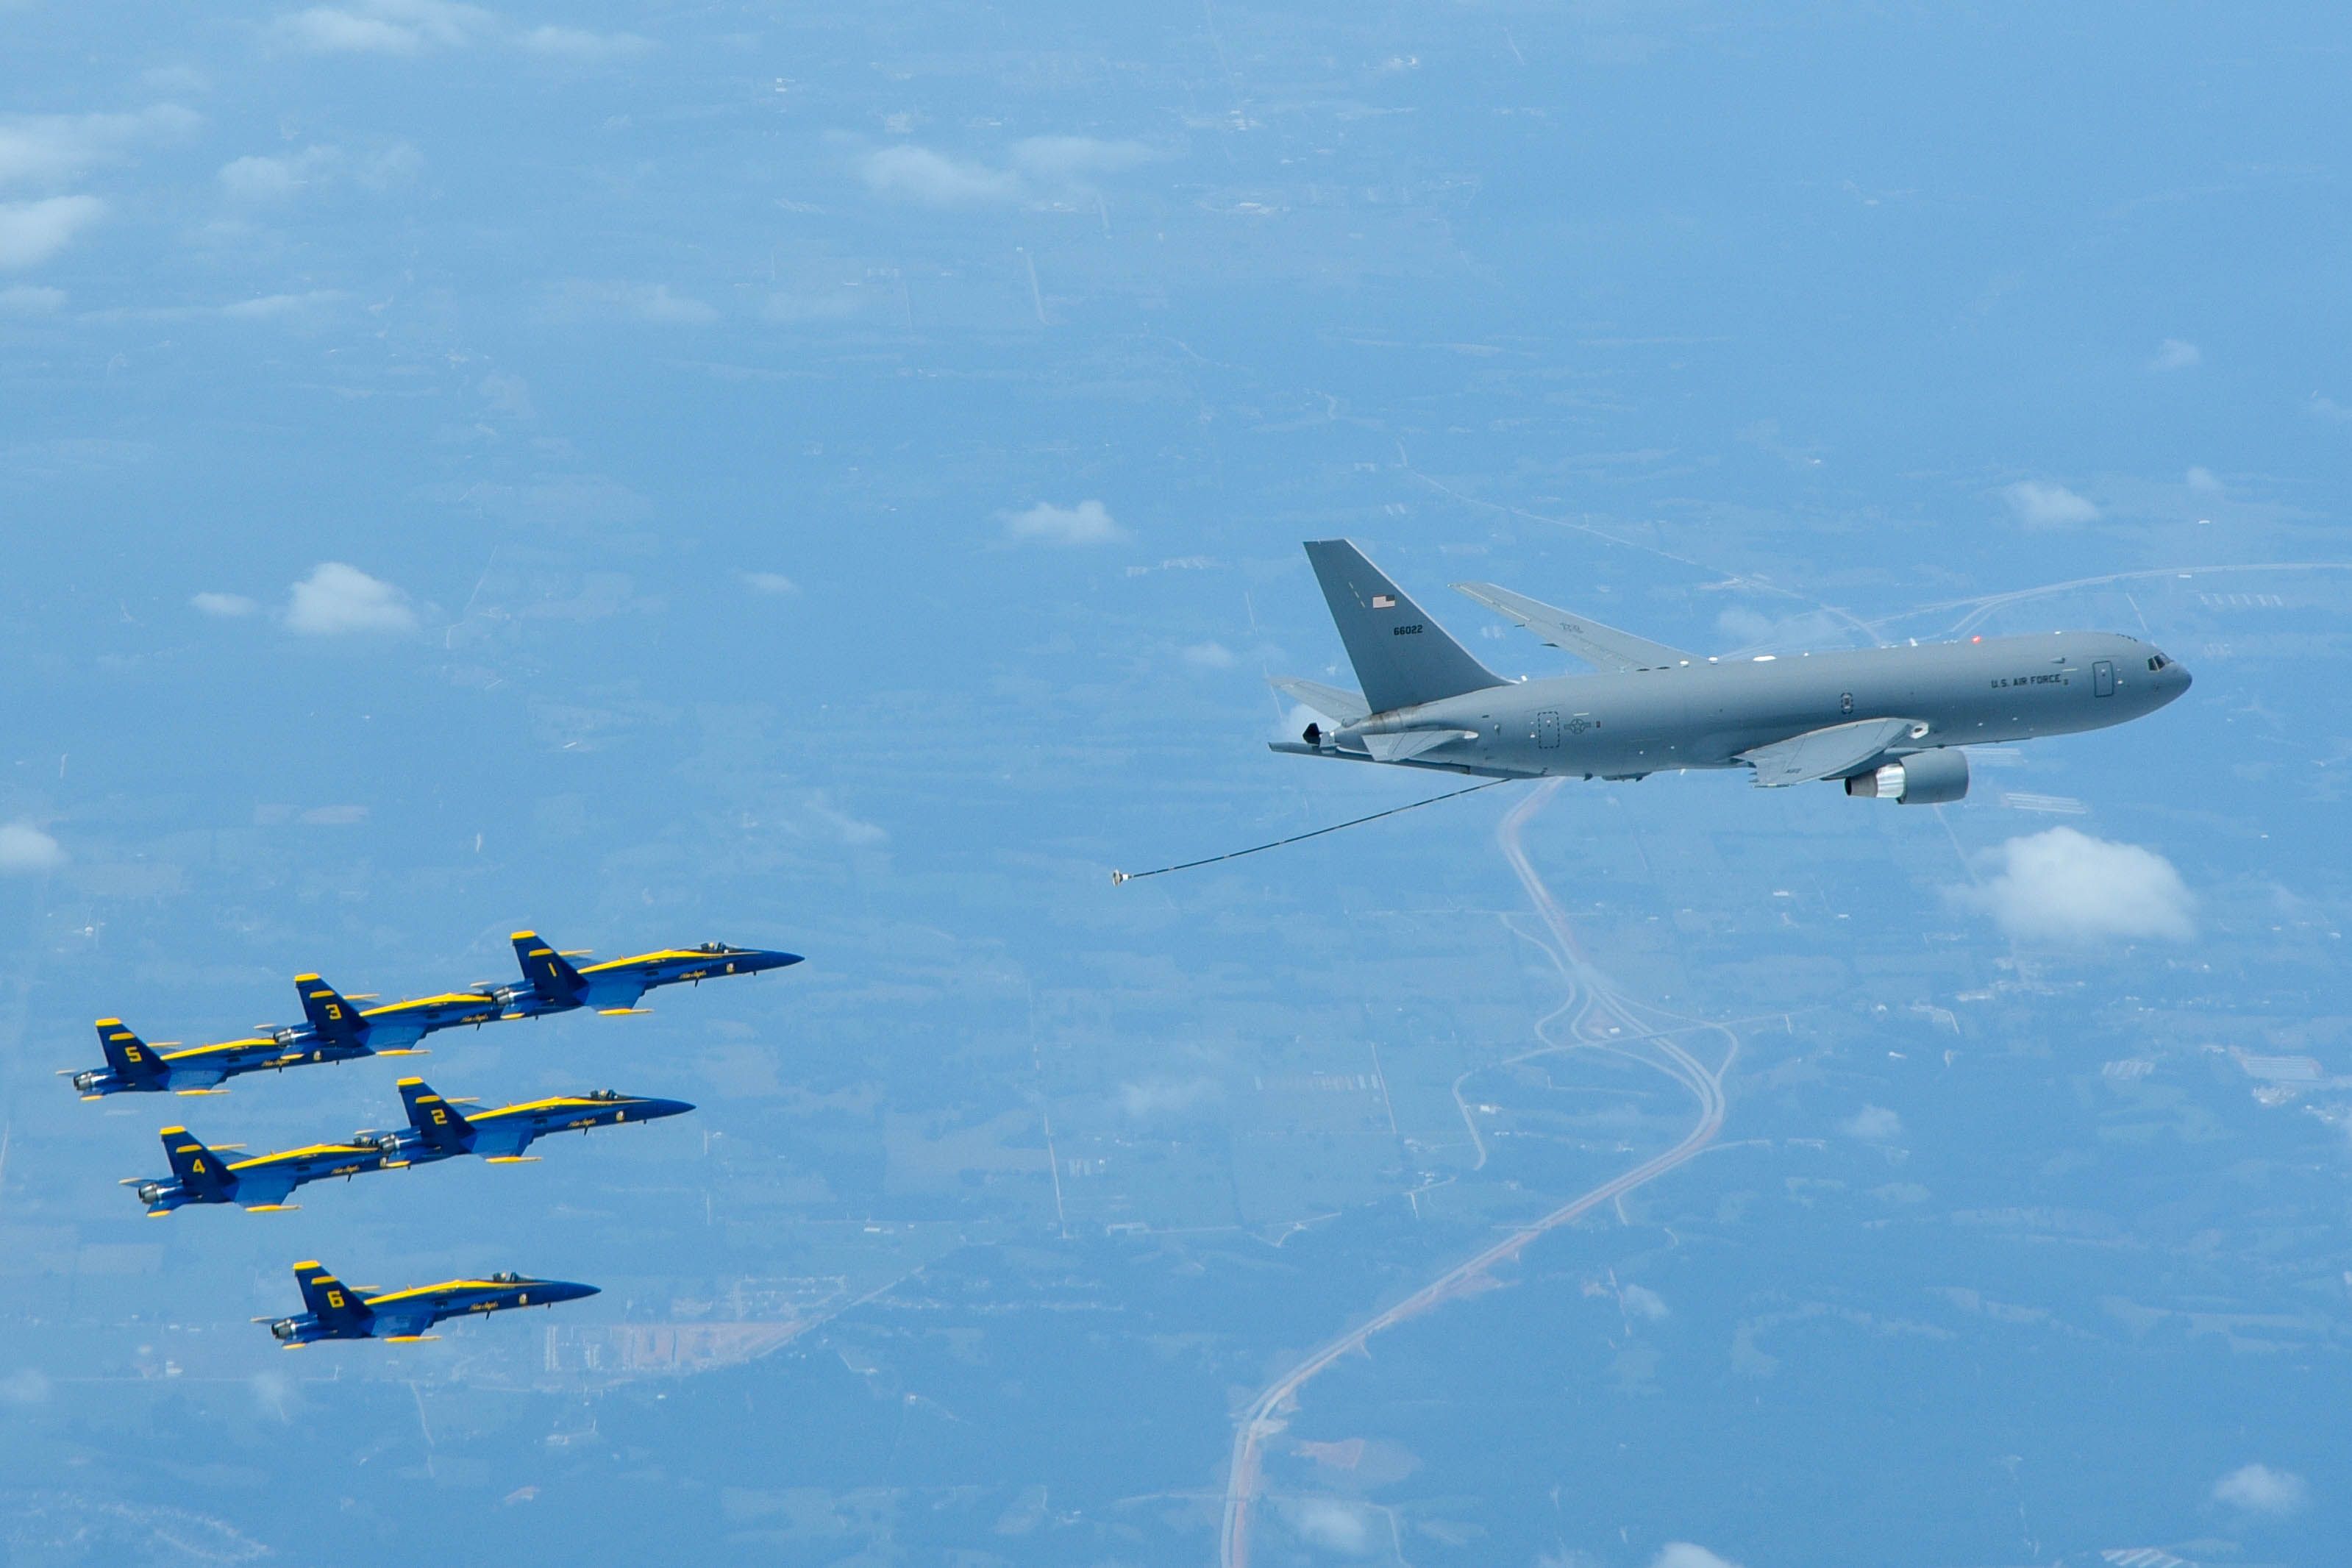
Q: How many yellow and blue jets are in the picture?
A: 6